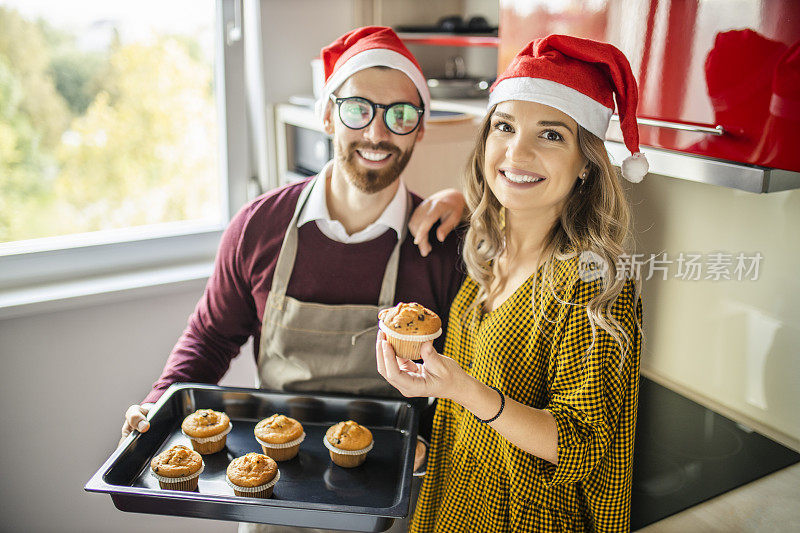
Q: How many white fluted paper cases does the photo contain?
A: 6